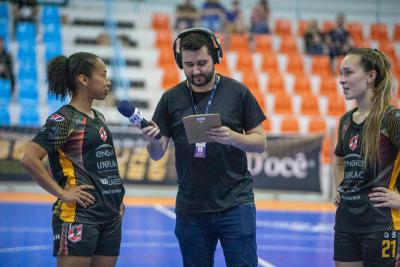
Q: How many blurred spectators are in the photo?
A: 8